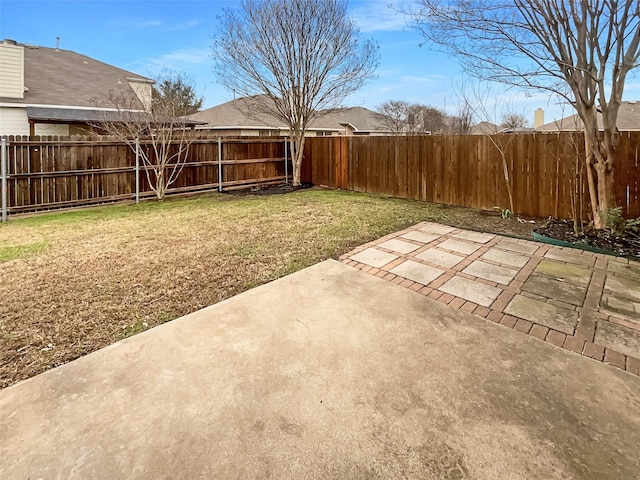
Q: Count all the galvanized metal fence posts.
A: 4